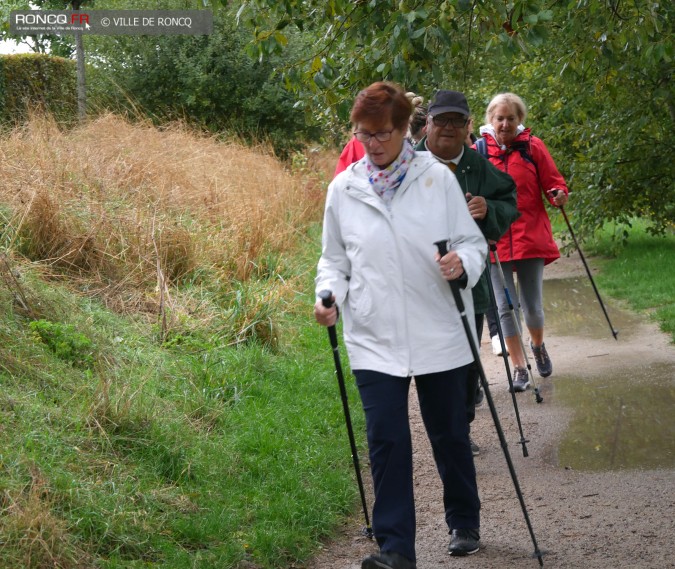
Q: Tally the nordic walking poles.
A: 5